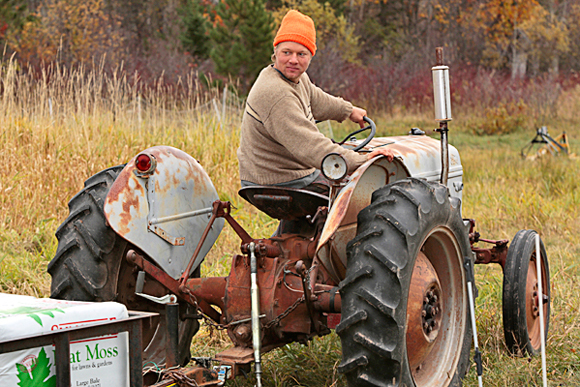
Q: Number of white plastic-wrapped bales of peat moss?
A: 1